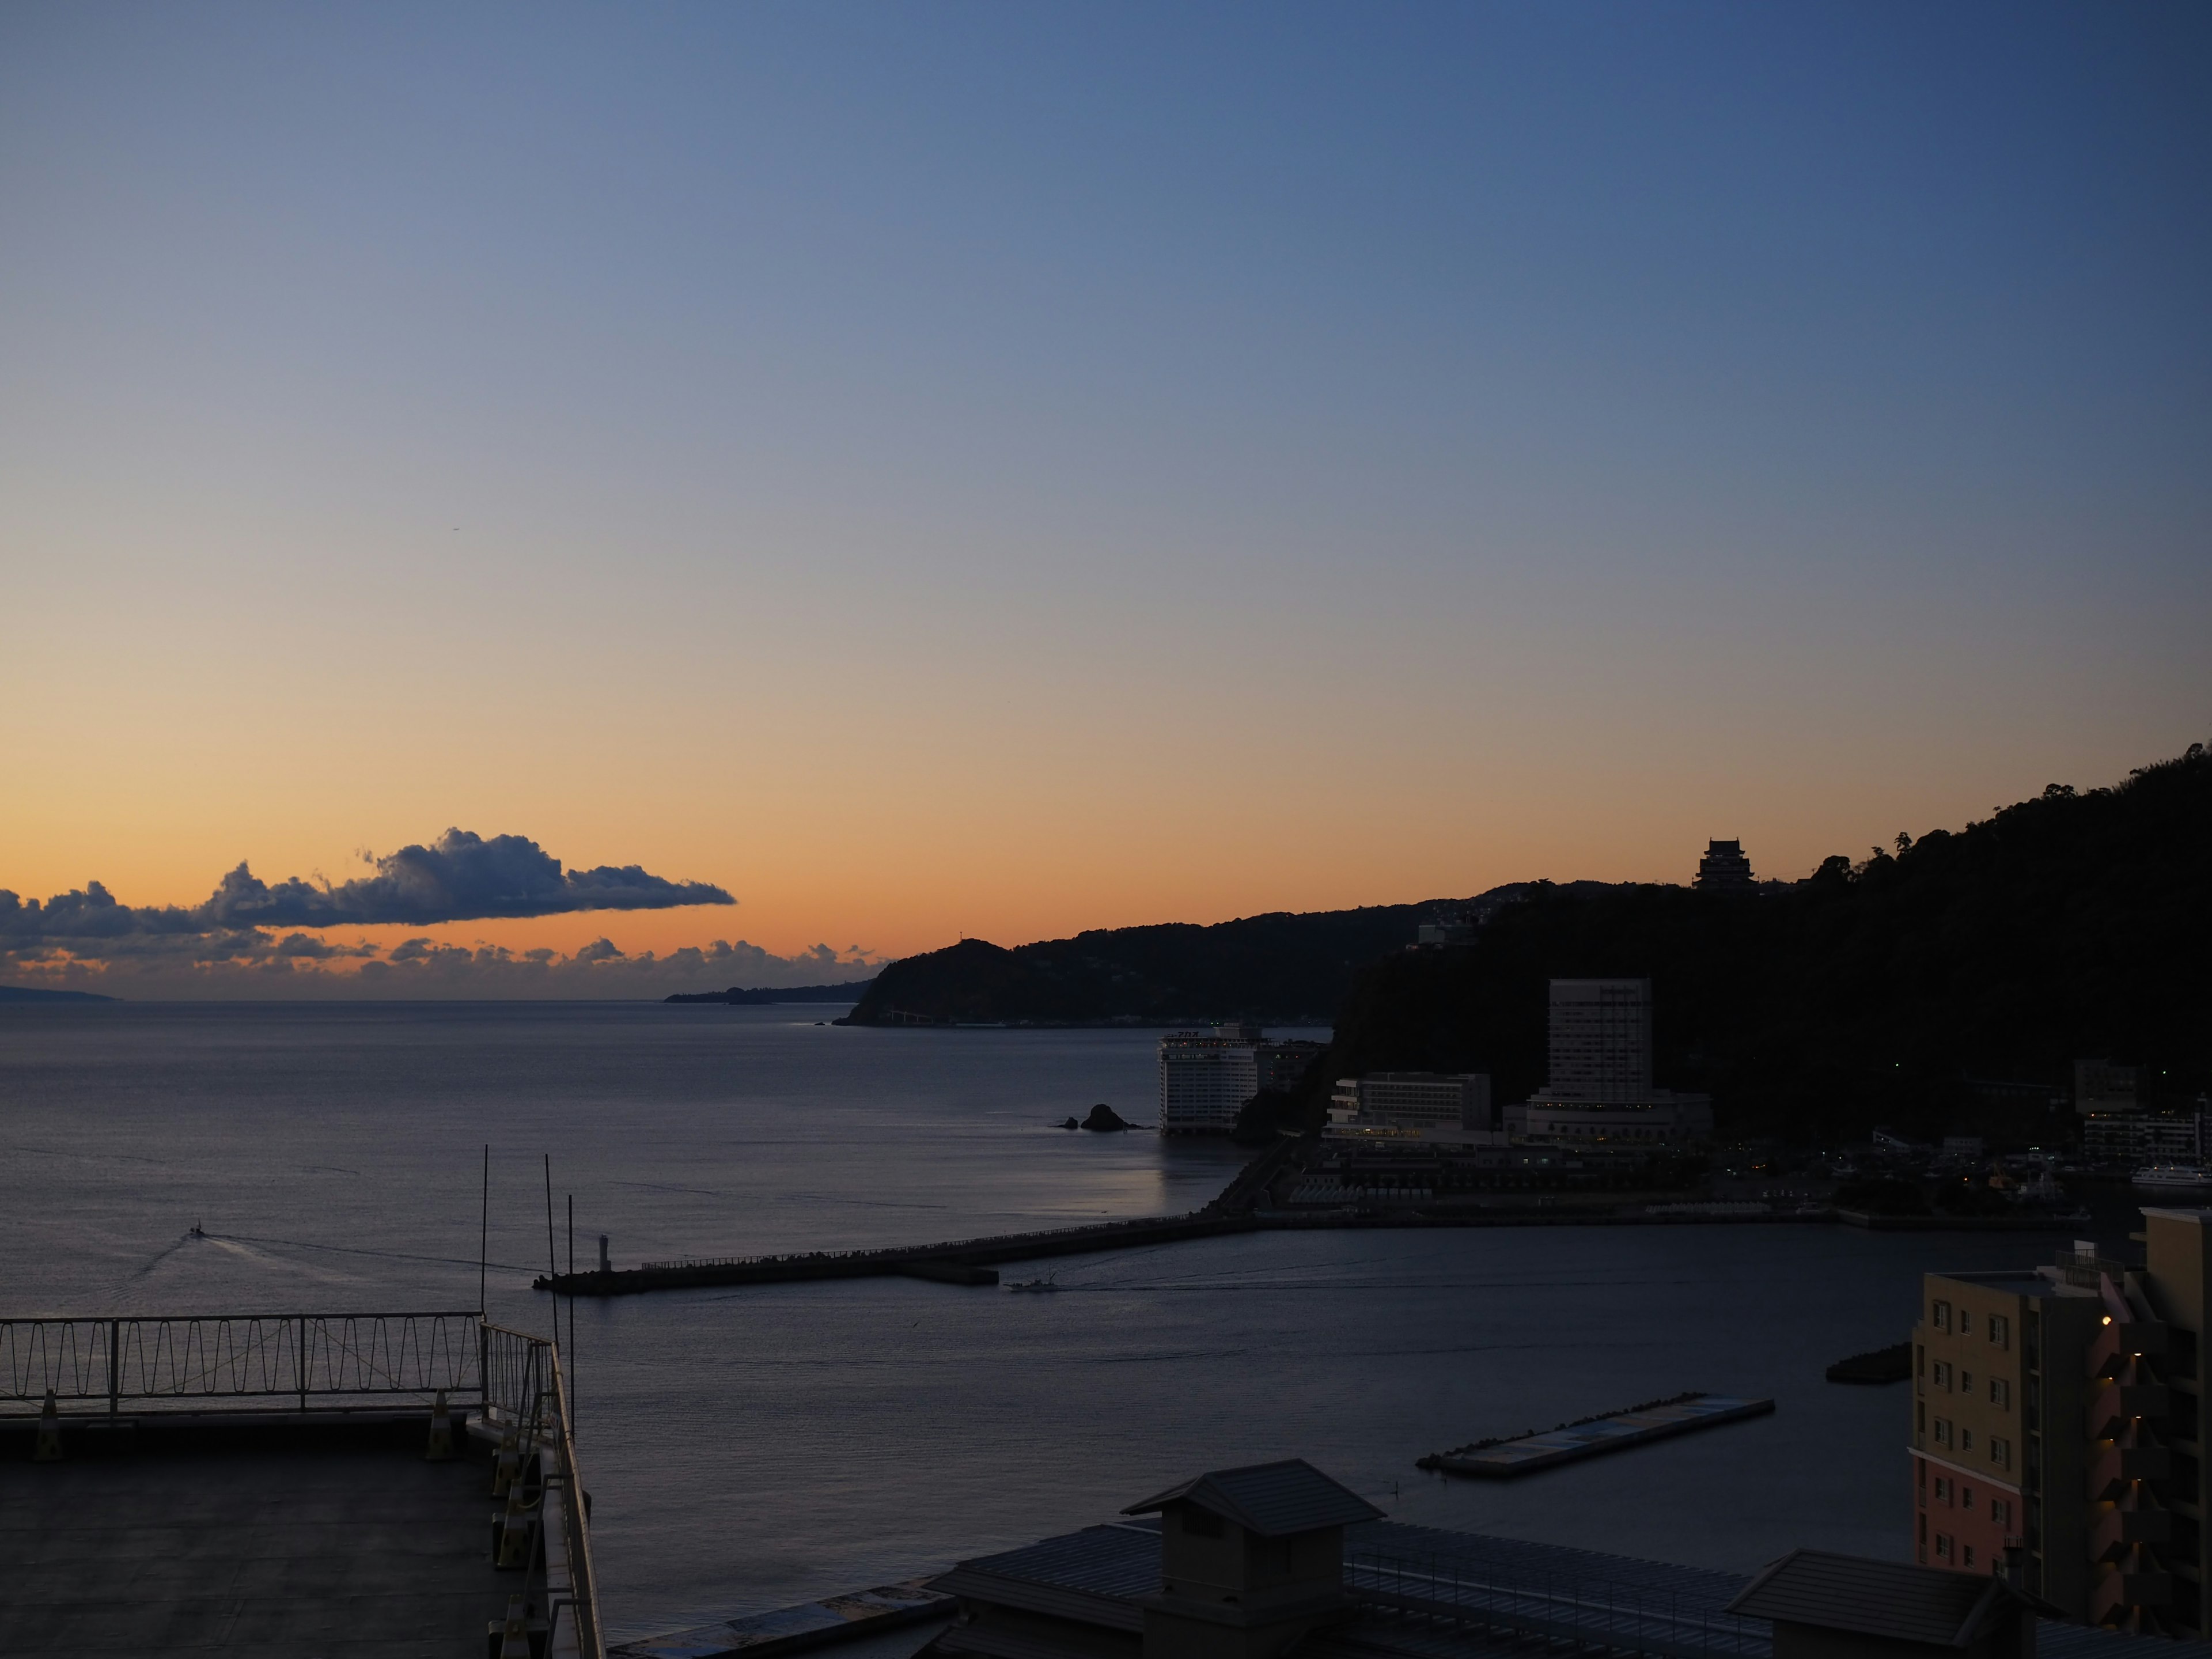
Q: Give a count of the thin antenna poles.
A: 3